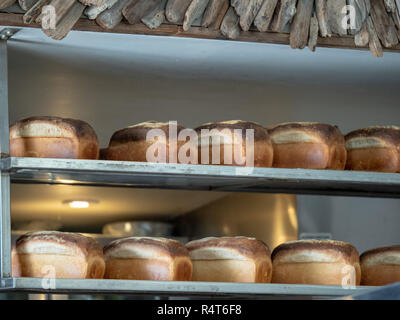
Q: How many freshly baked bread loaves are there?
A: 10